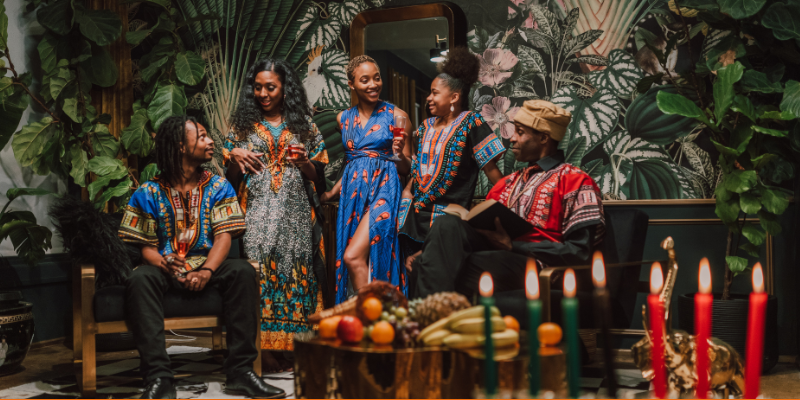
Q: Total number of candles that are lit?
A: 7